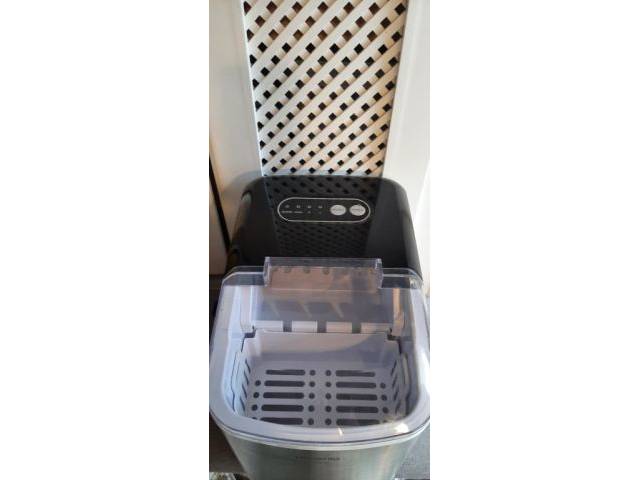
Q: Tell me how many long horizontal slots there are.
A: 10